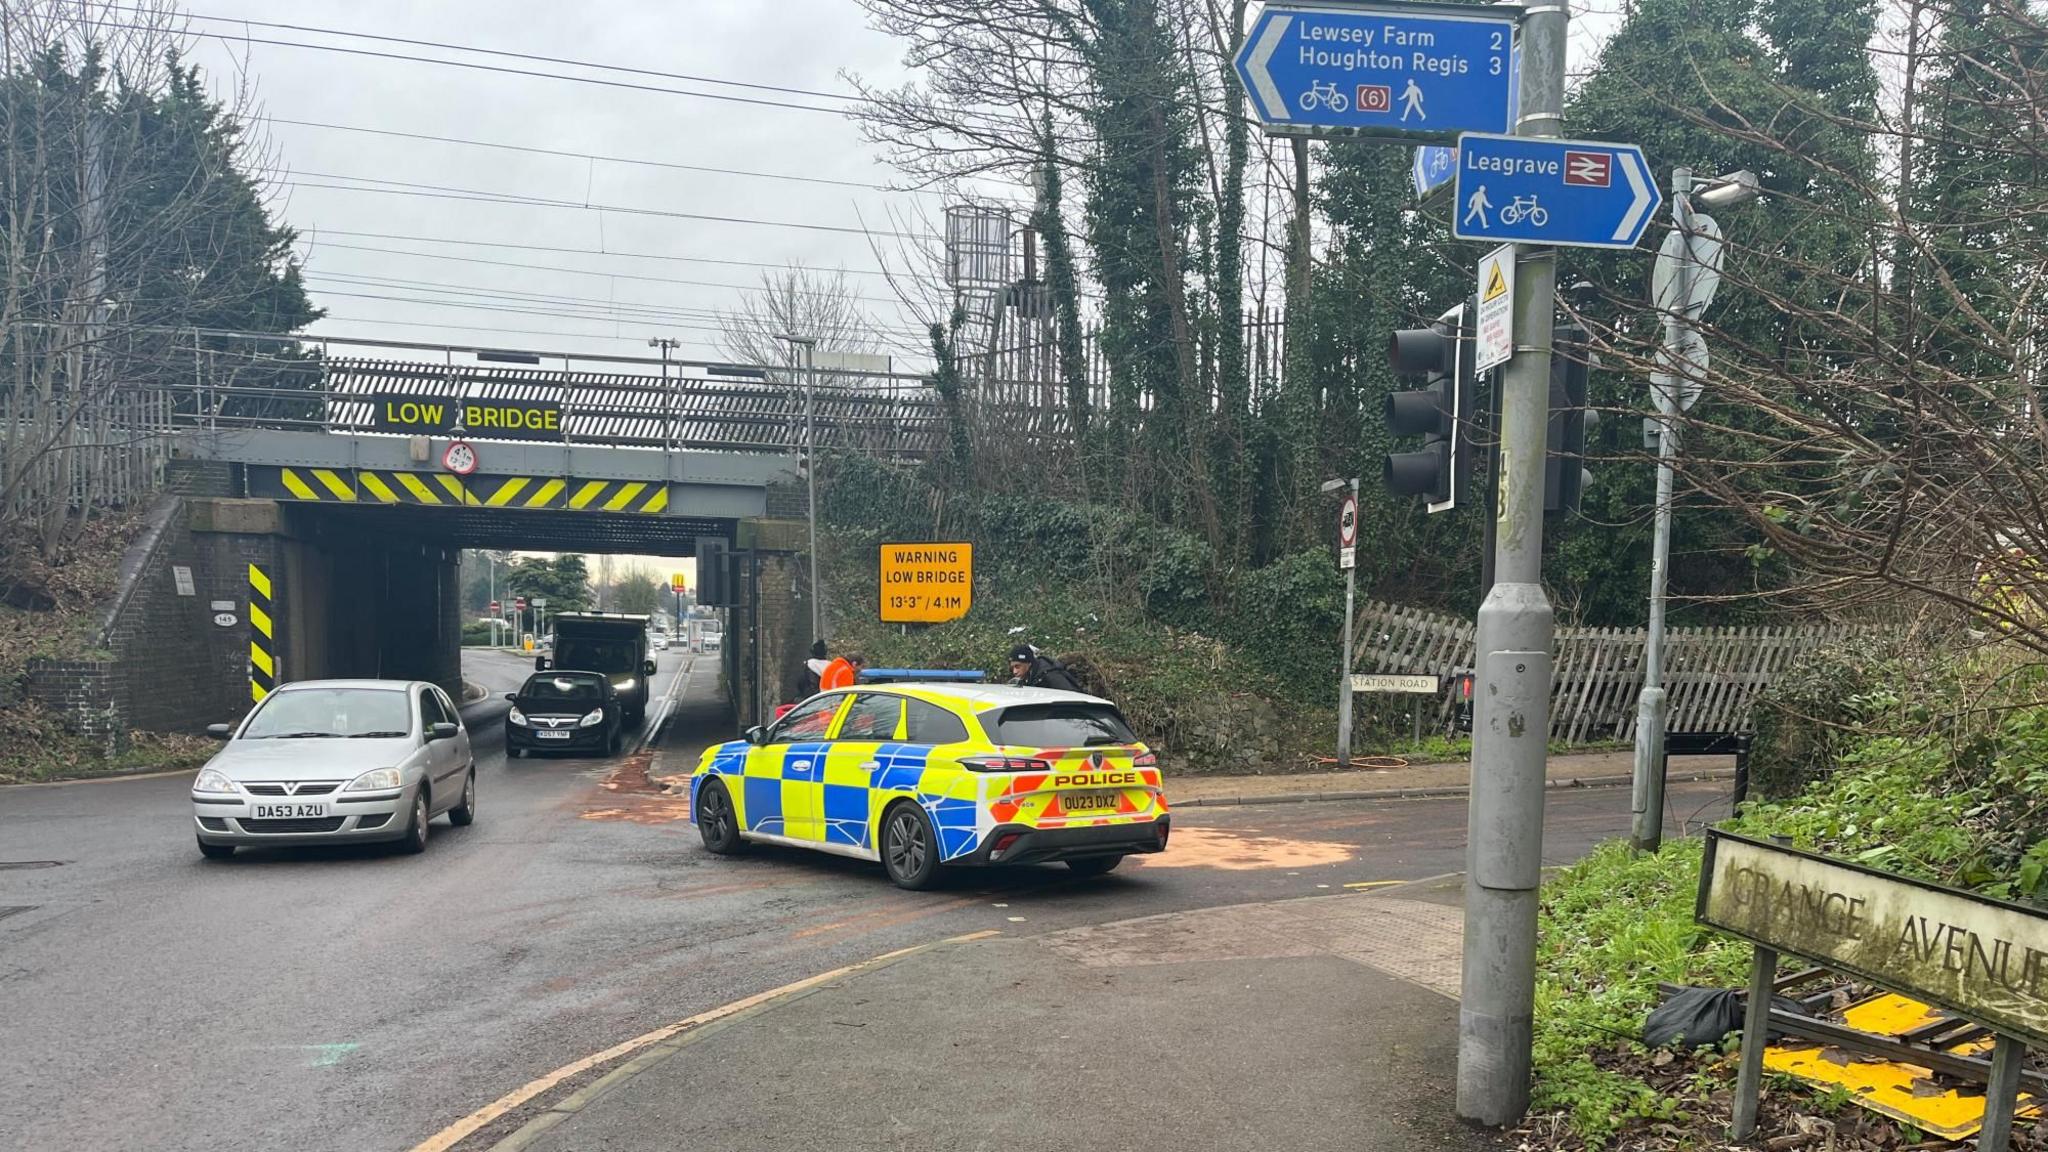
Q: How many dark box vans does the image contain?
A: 1